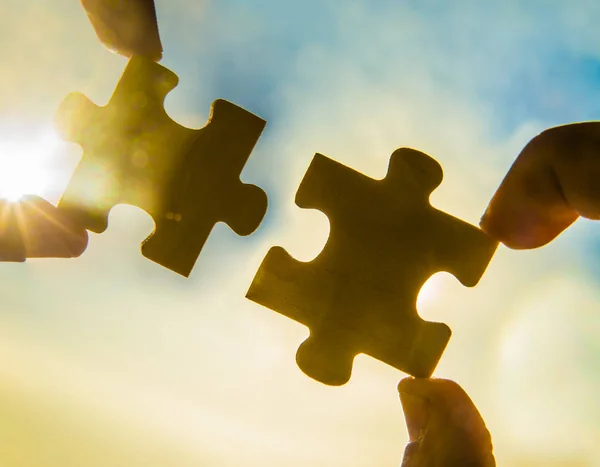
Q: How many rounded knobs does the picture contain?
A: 4